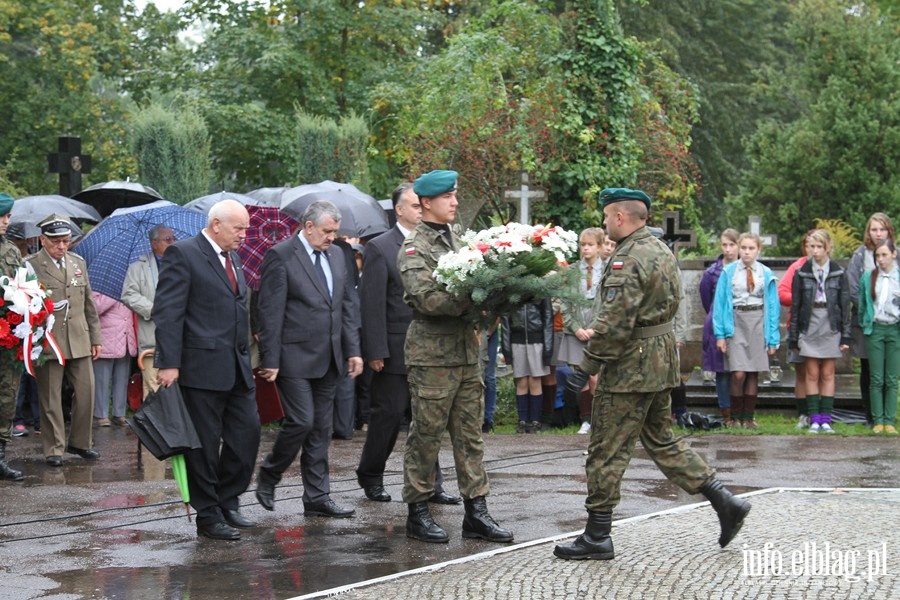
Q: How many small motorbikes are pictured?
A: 0